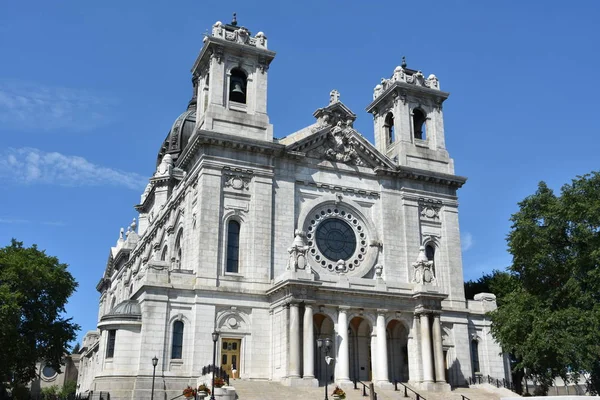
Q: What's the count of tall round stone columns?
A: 6